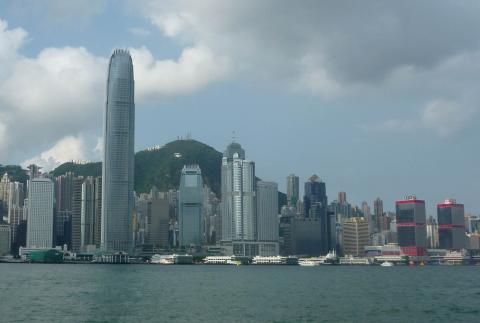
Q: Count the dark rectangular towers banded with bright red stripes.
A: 2